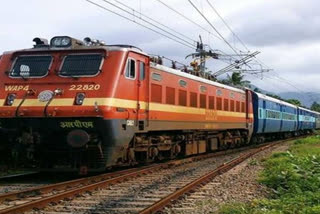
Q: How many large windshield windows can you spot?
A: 2